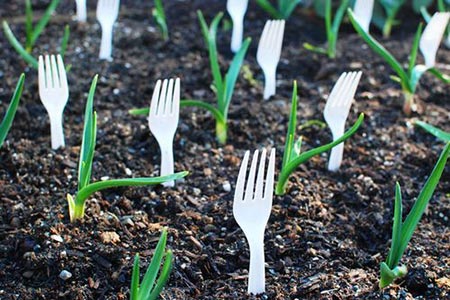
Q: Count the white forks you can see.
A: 10